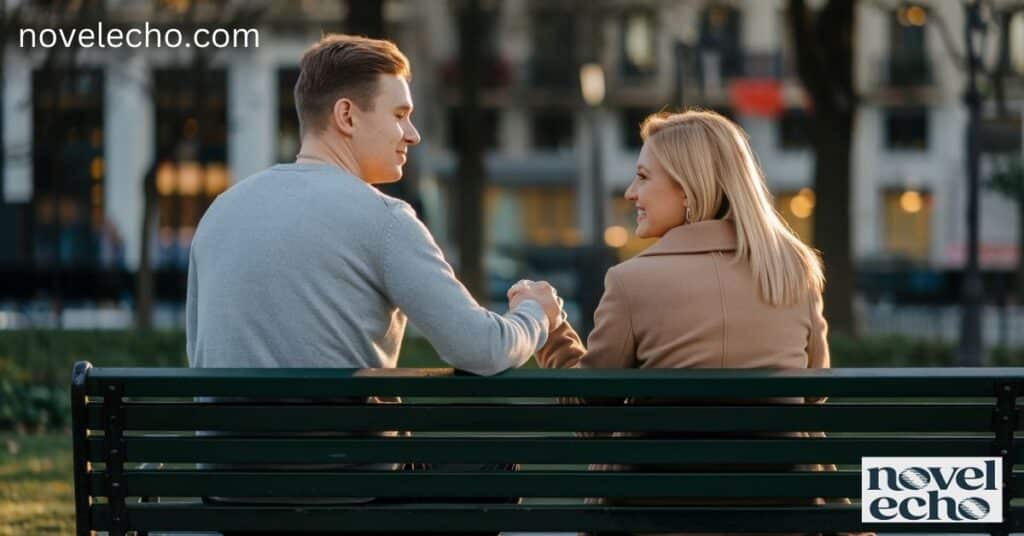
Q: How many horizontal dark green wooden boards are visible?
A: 5